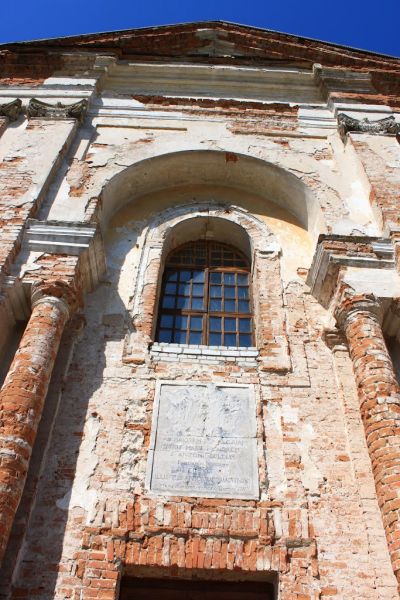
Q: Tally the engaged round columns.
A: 2